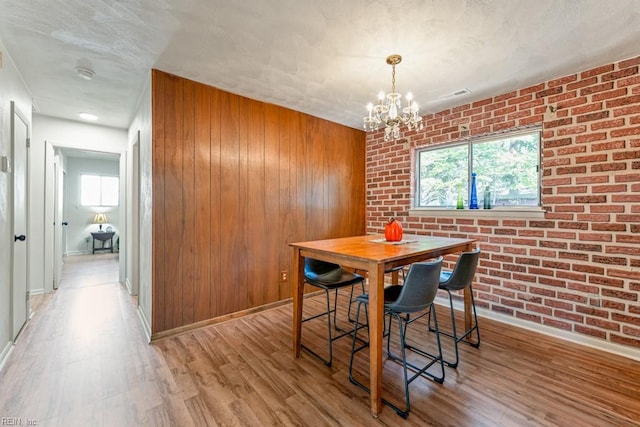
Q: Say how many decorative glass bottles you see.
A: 3